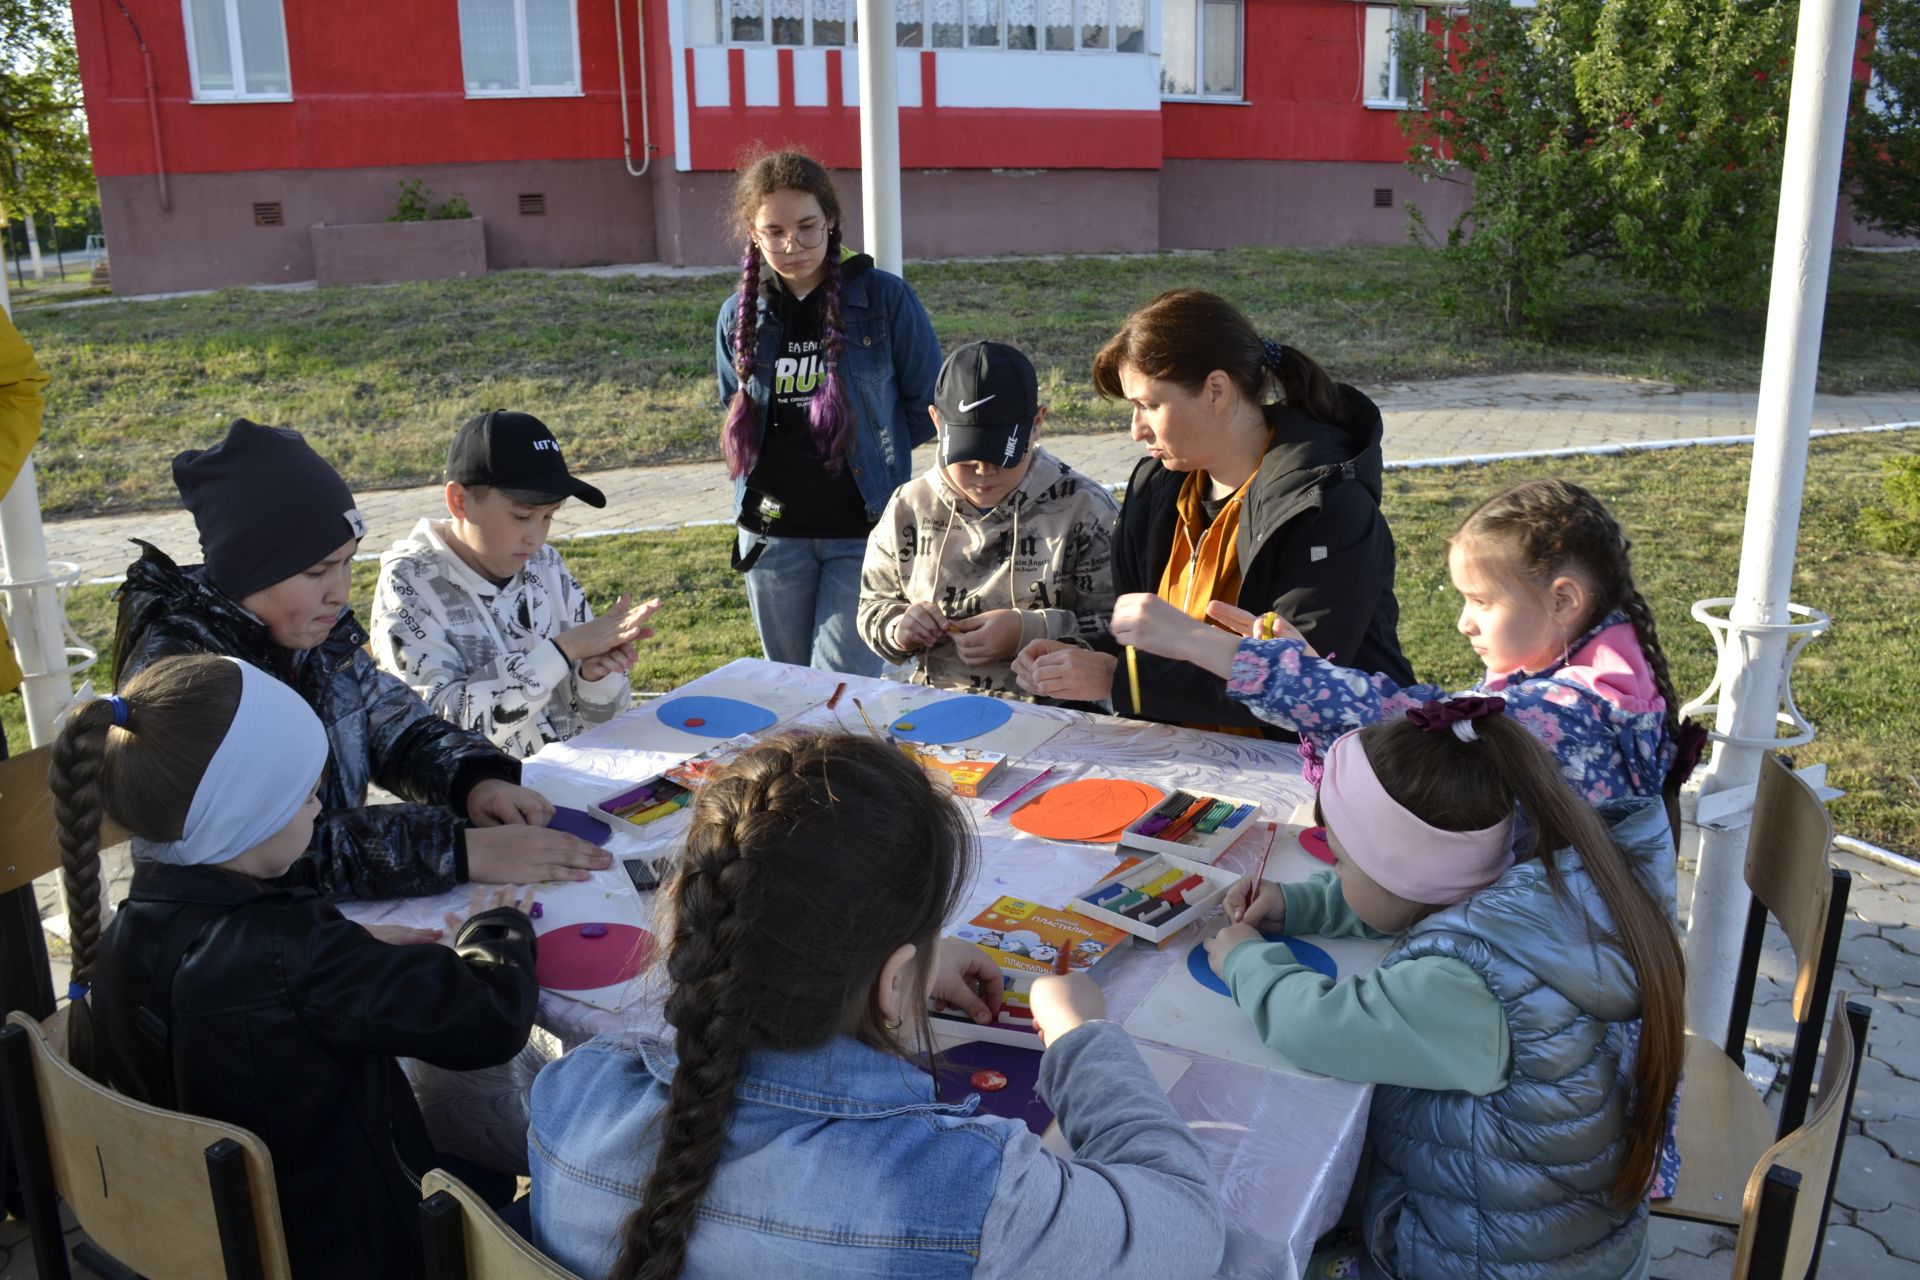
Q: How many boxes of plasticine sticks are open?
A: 5